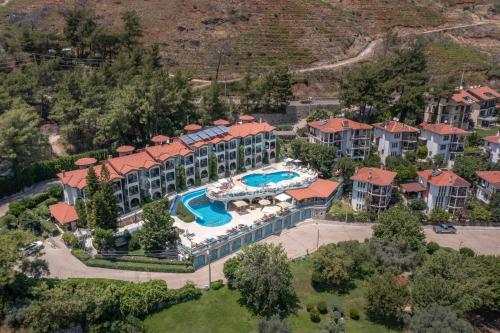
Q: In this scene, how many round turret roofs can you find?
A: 6